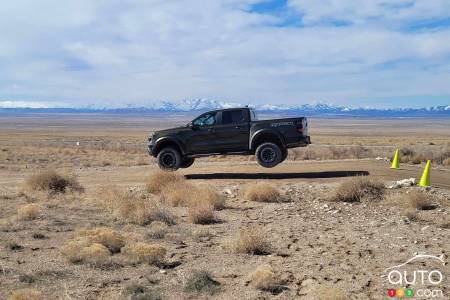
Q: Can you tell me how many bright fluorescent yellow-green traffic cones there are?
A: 2